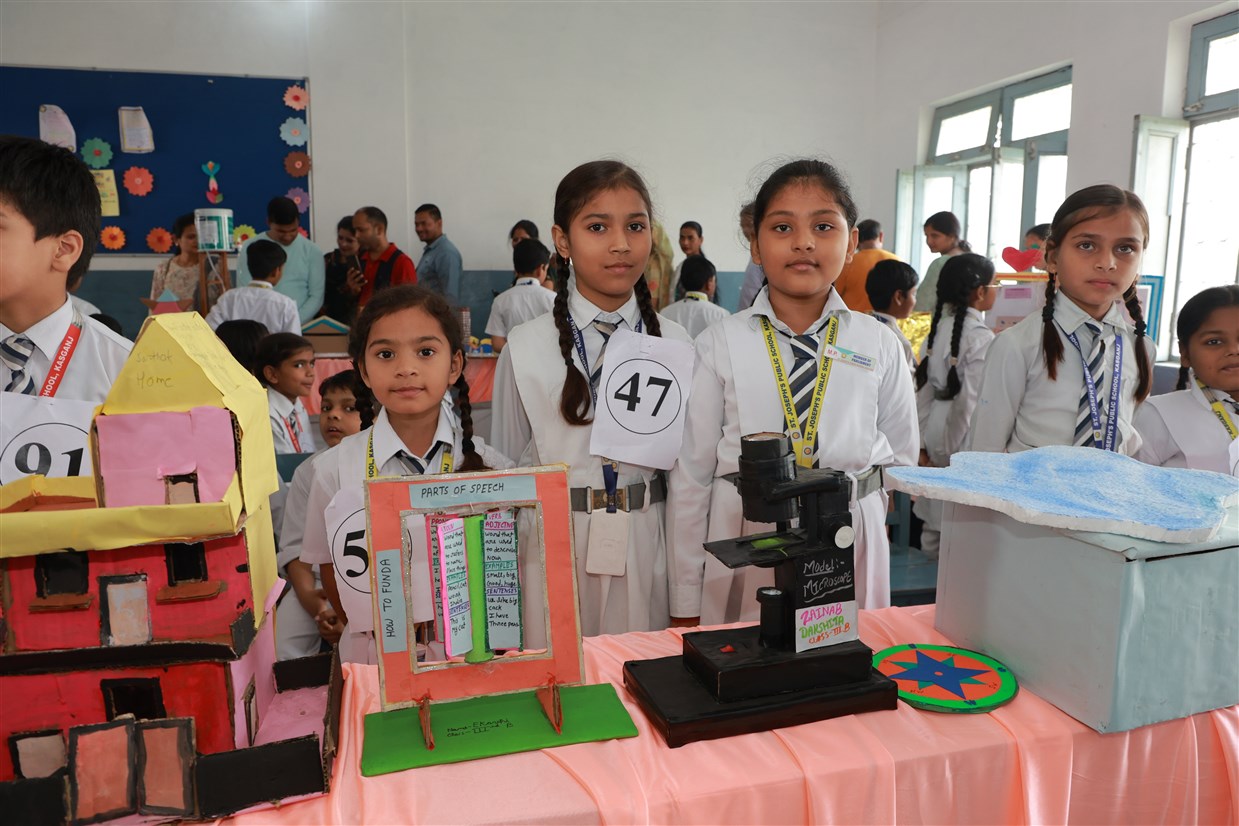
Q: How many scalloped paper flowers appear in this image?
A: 10